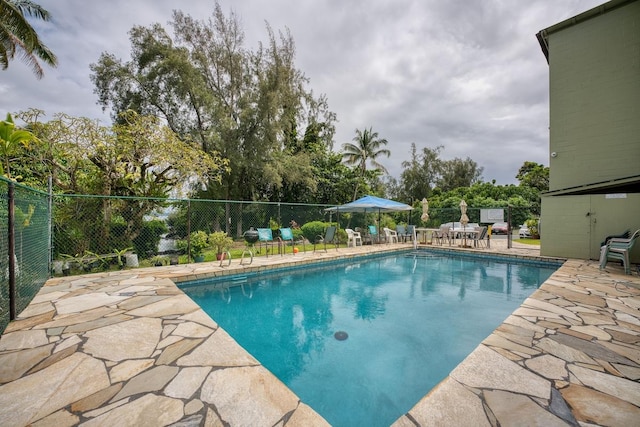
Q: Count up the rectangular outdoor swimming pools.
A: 1